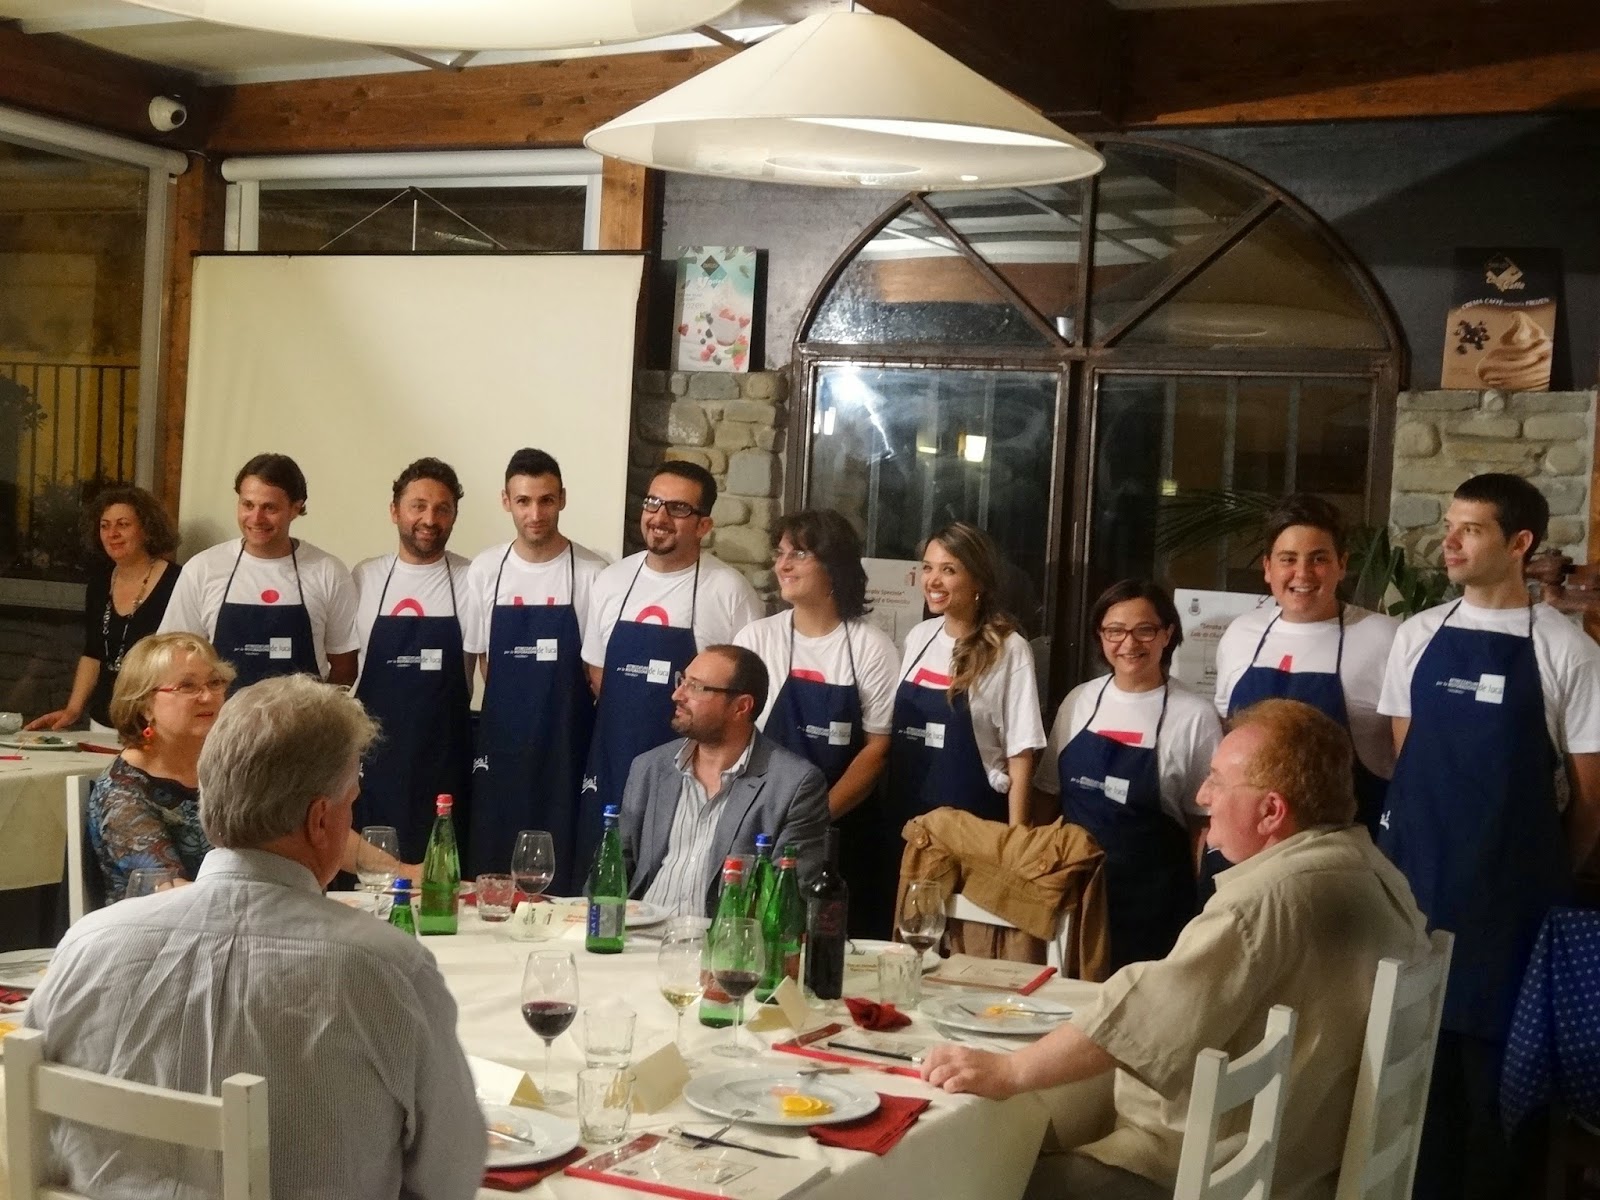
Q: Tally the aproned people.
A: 9